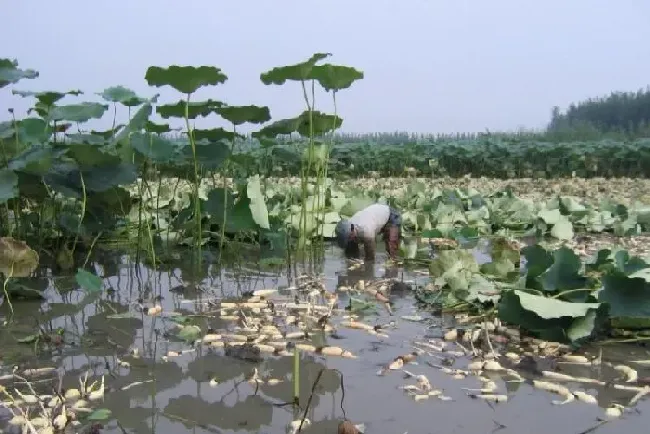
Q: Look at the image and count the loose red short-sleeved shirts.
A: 0